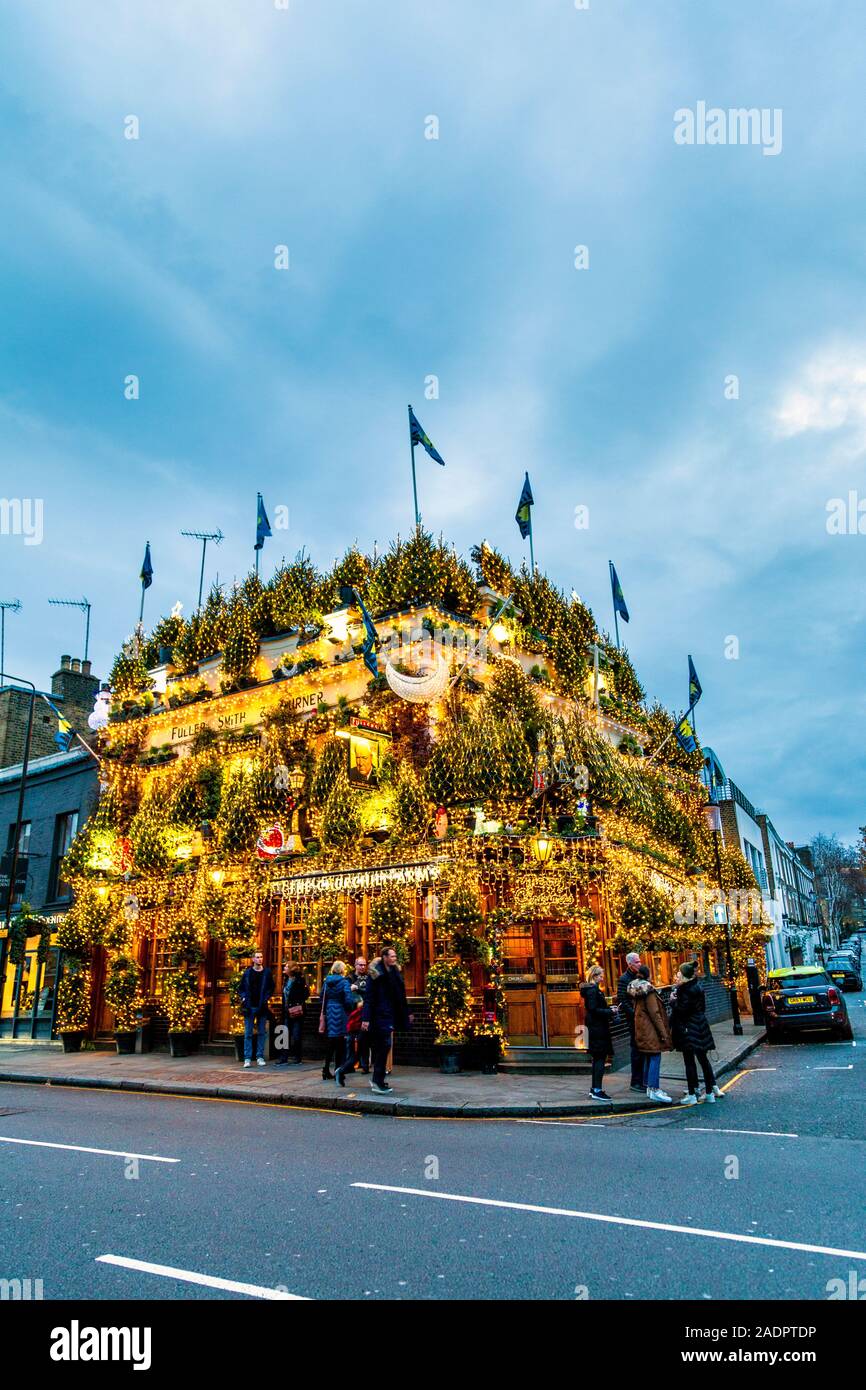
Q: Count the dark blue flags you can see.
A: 9